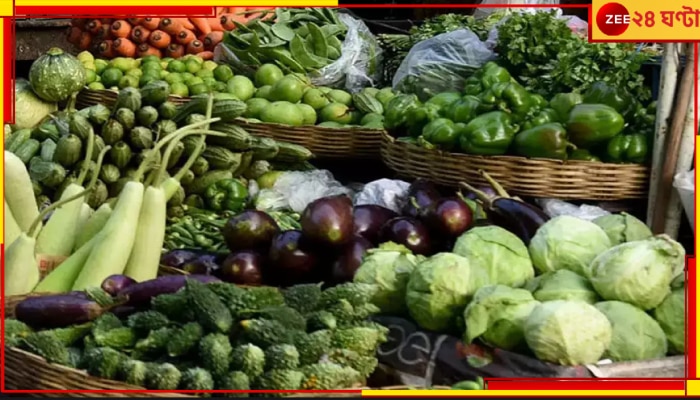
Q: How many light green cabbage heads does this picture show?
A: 11